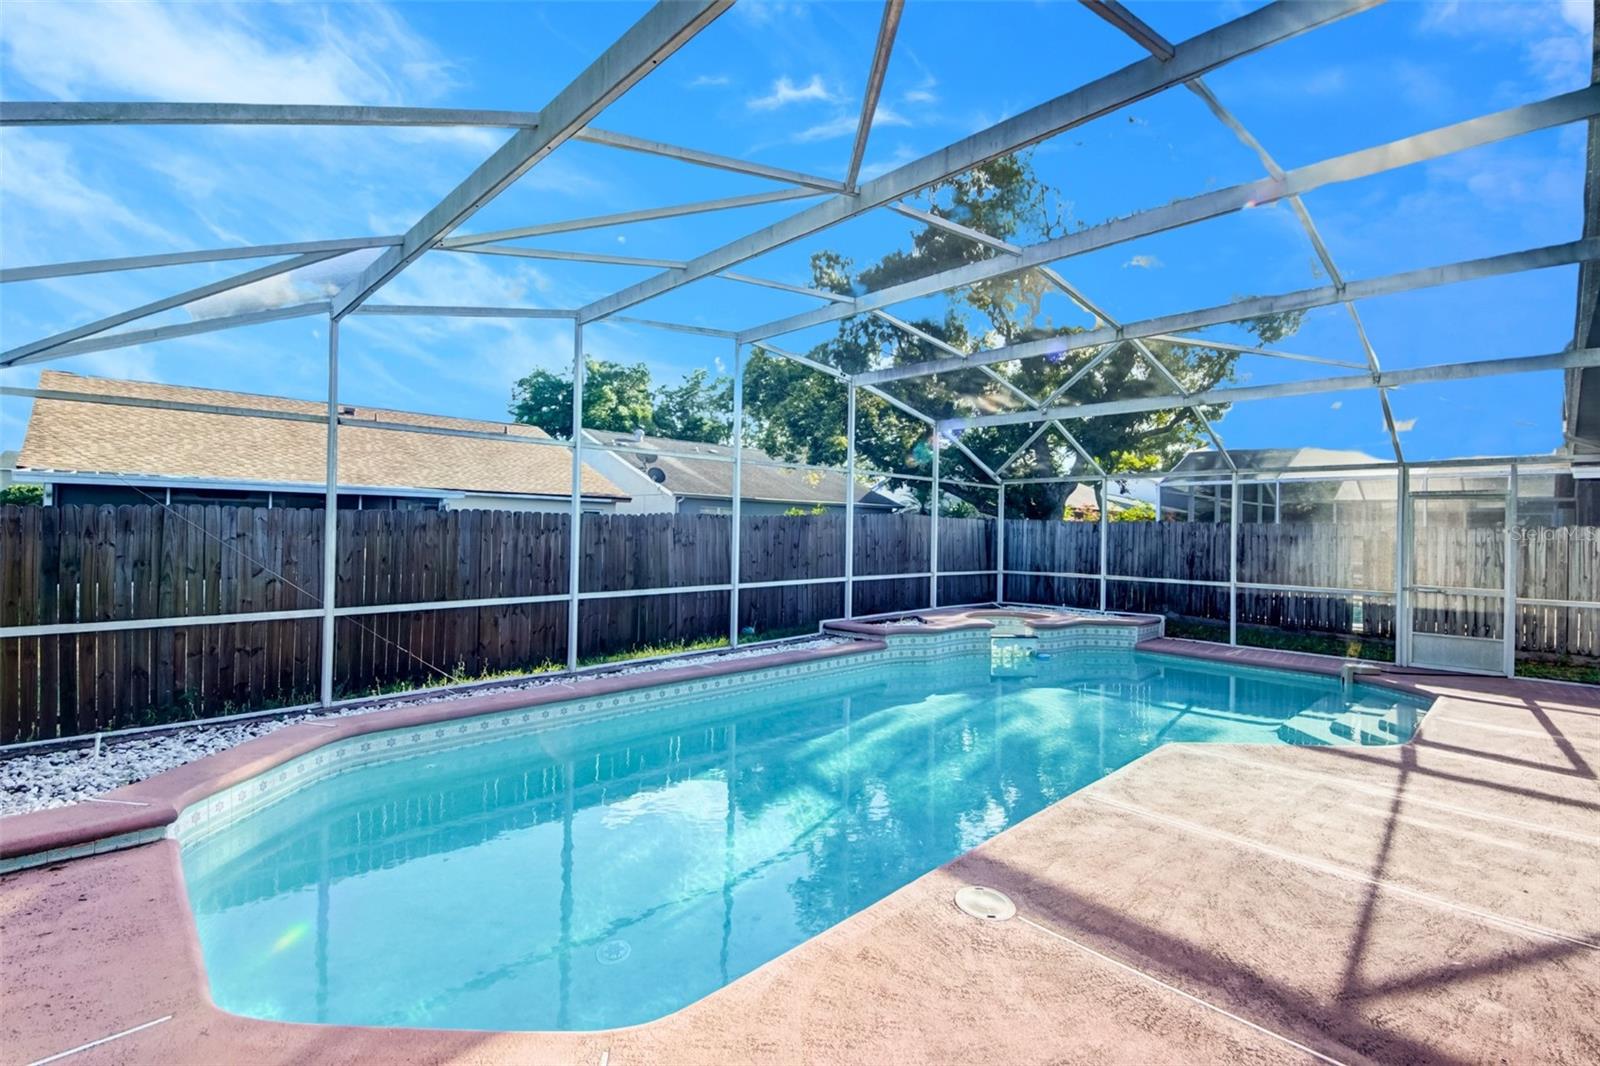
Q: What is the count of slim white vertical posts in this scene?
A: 10